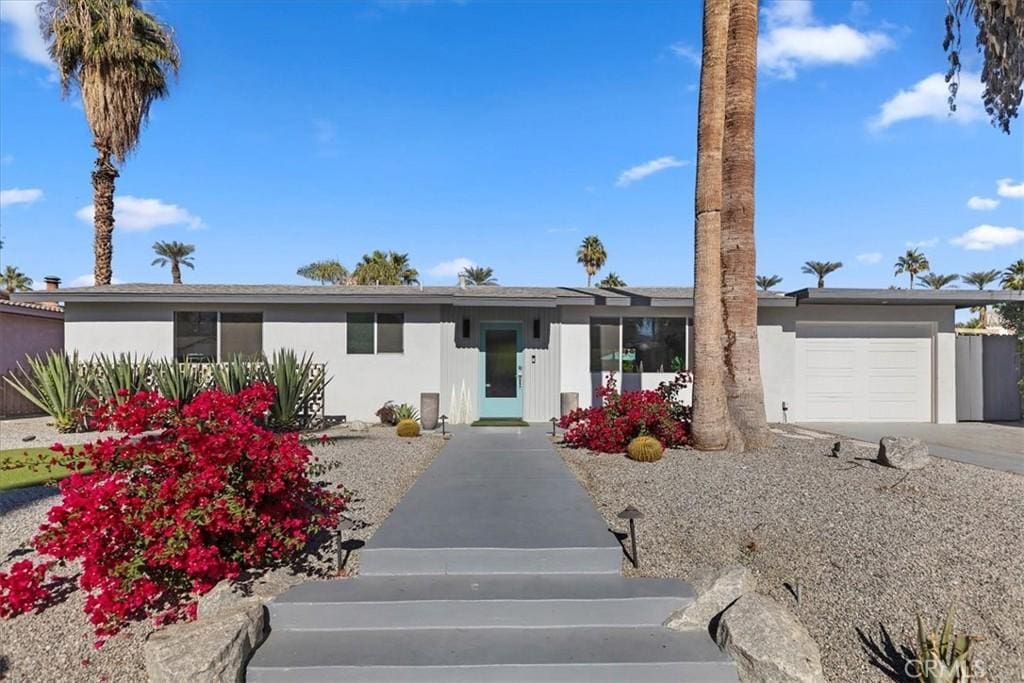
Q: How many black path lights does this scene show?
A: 4